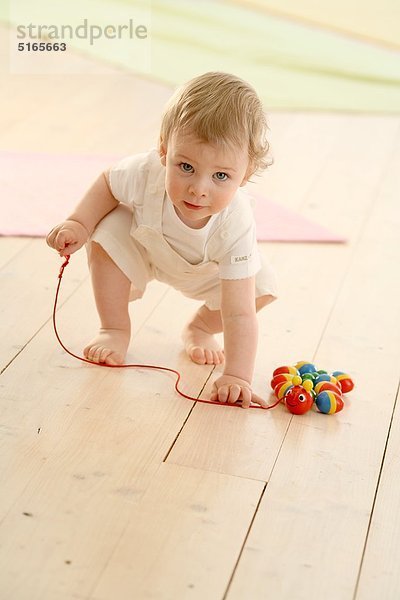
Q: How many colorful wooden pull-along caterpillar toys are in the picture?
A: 1